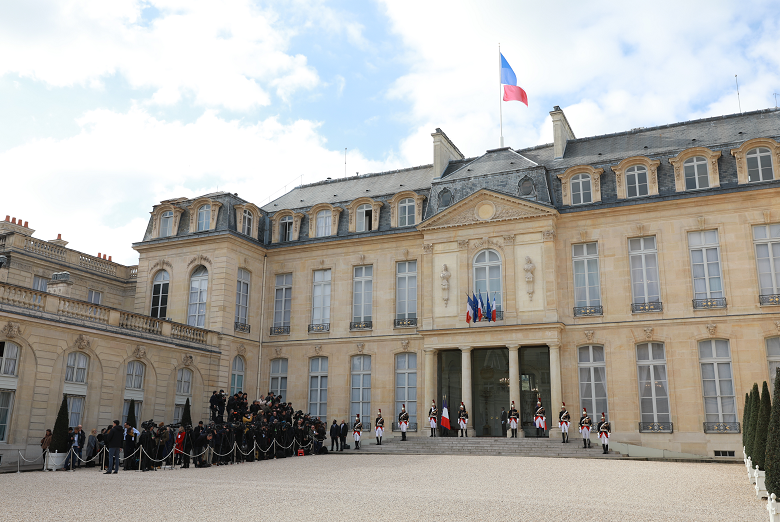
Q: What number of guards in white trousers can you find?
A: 10